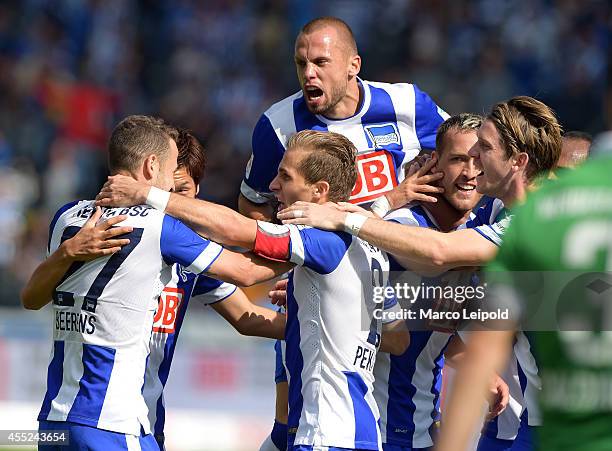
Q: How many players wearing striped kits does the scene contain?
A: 6